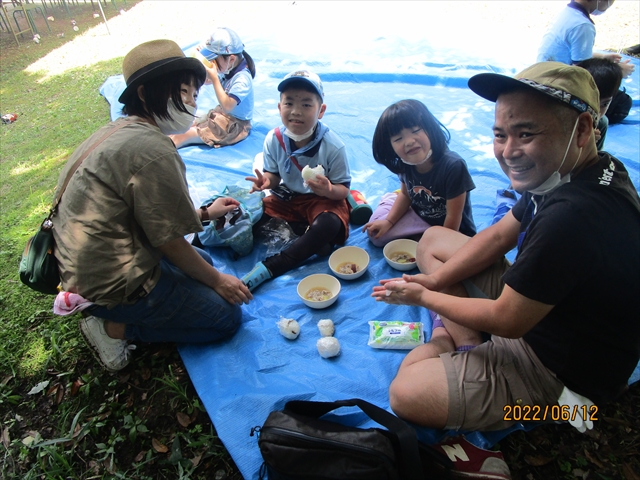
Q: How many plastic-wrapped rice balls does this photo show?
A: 3